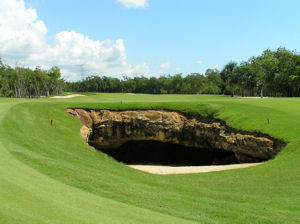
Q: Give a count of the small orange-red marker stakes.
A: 3